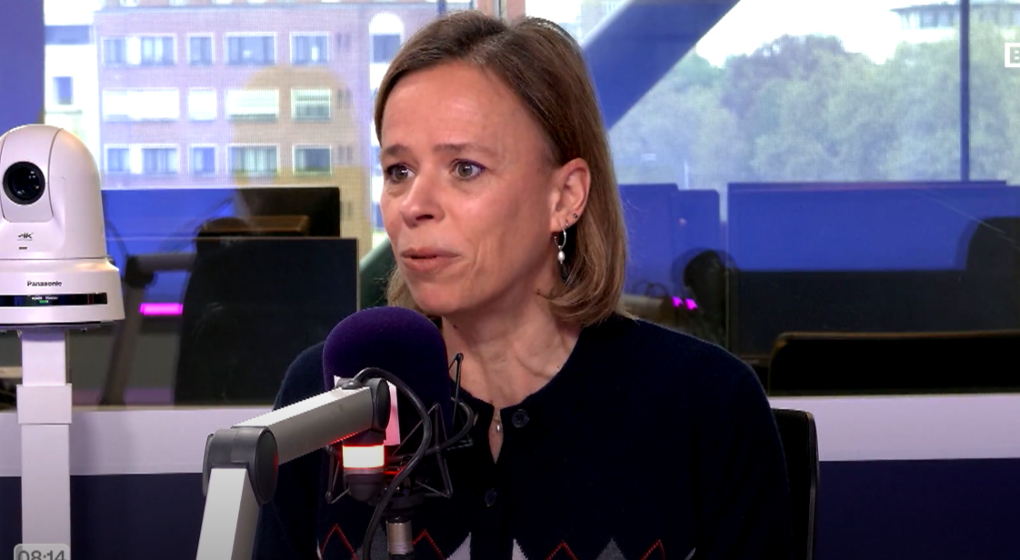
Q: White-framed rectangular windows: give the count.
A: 12